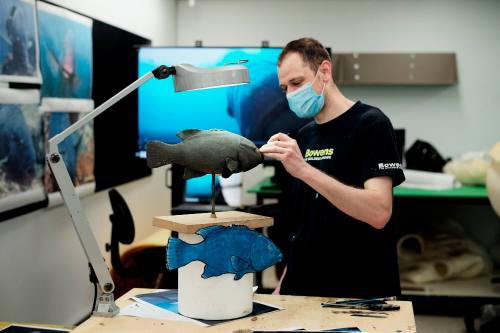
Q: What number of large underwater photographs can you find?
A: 4